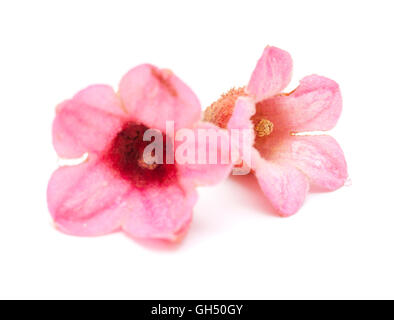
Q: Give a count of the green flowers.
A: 0